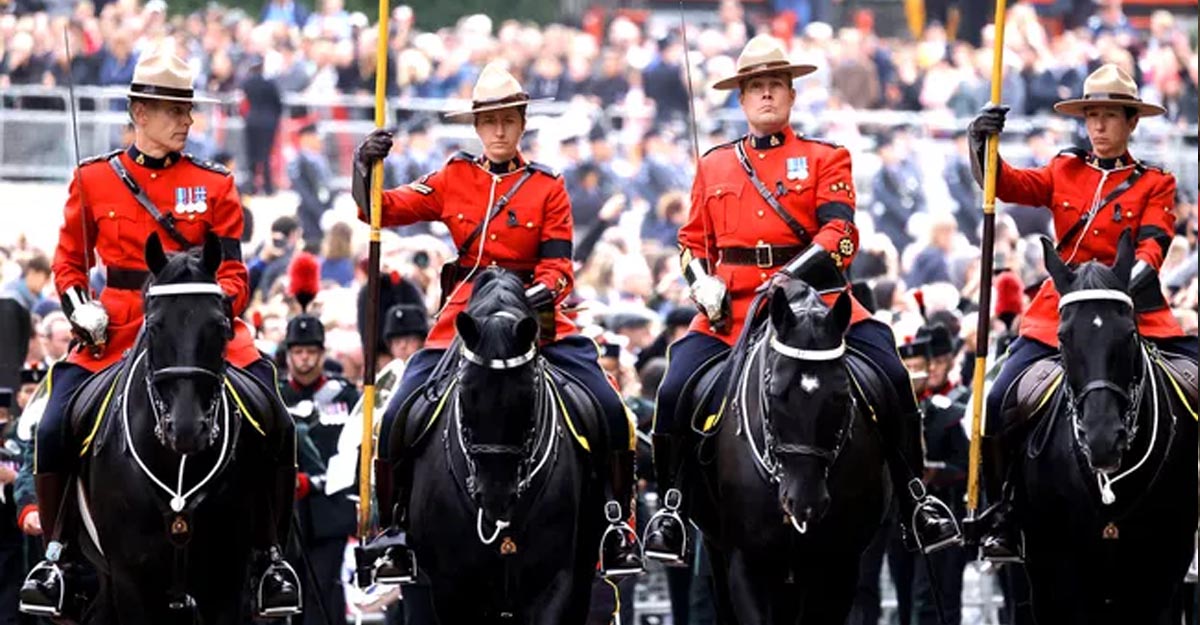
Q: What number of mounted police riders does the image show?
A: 4